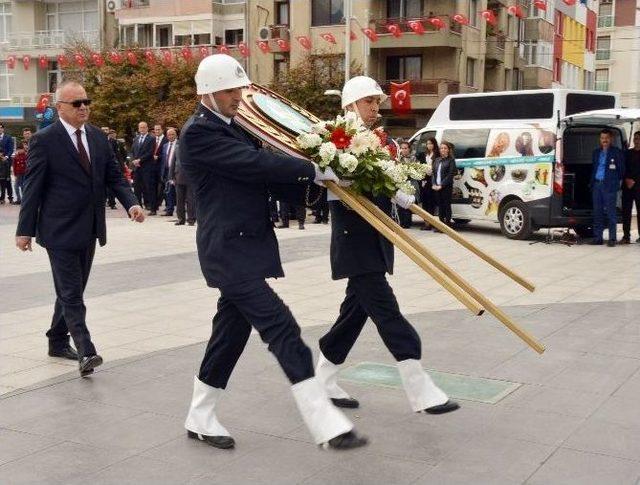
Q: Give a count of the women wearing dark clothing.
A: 2